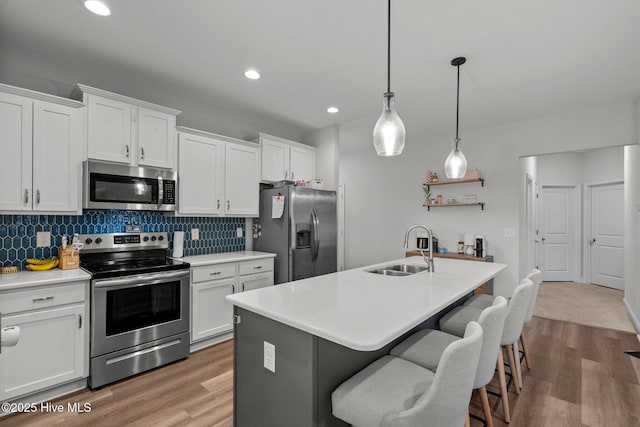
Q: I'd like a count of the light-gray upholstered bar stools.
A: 4